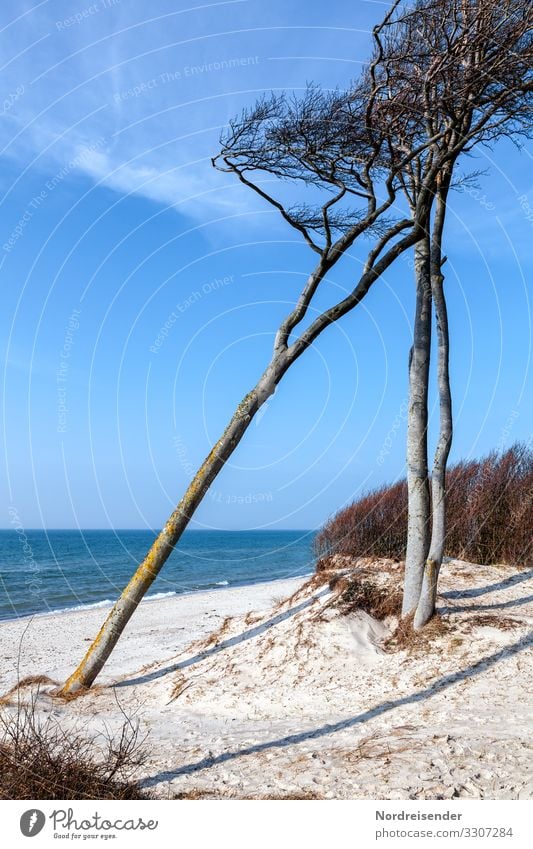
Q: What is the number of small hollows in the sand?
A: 1